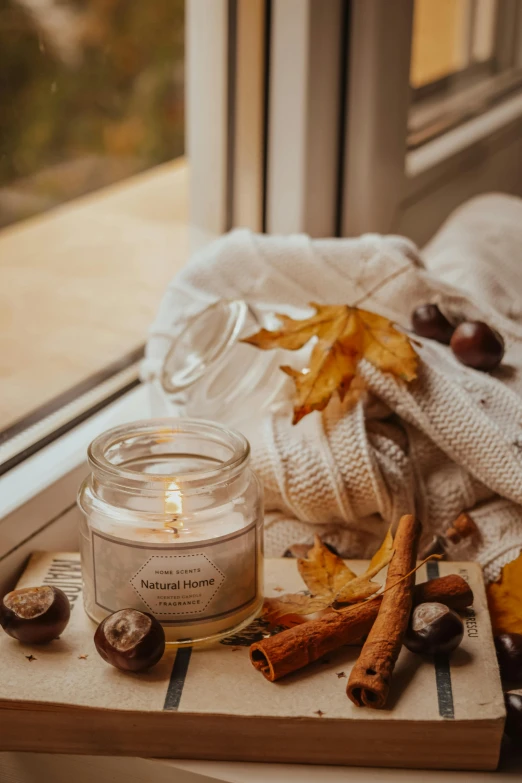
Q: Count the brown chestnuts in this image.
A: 7